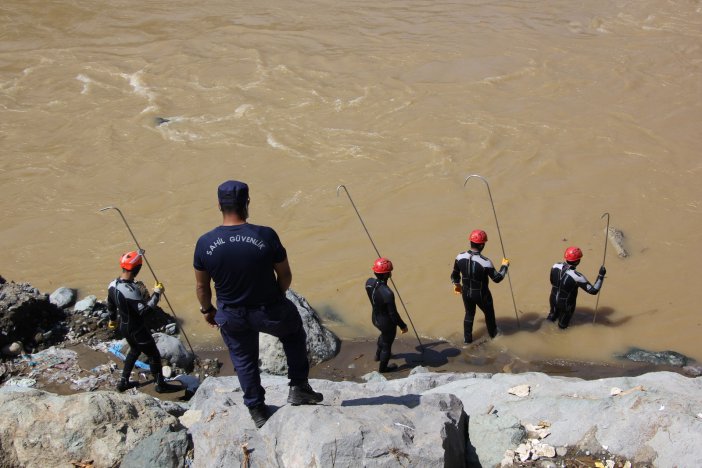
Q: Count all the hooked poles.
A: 4